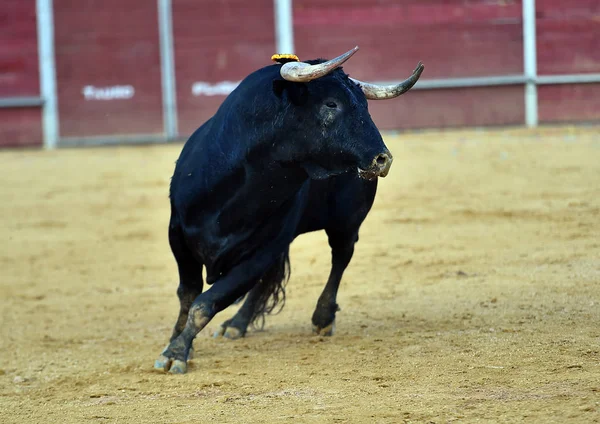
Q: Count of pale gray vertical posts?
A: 4